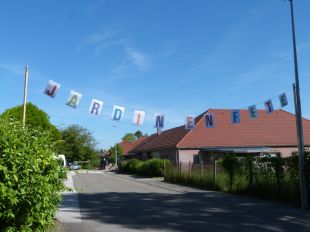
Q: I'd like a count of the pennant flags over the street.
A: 12